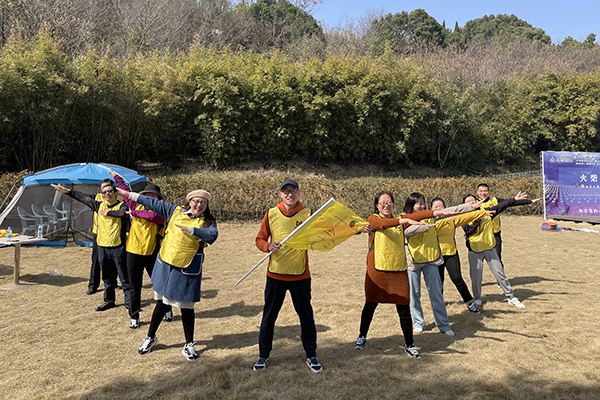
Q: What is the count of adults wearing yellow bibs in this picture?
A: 10